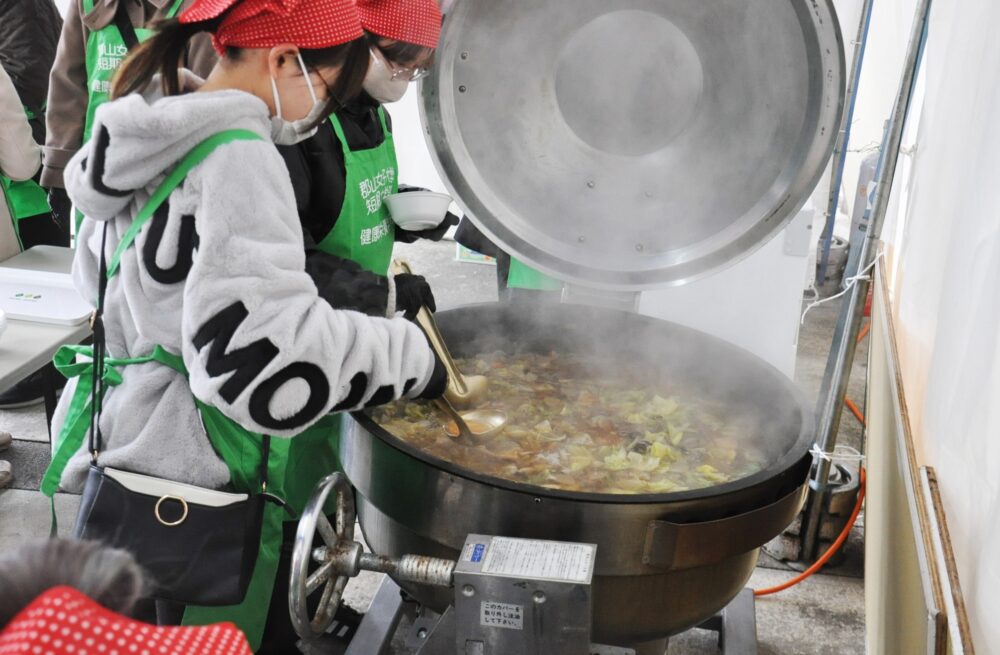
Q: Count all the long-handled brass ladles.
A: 2